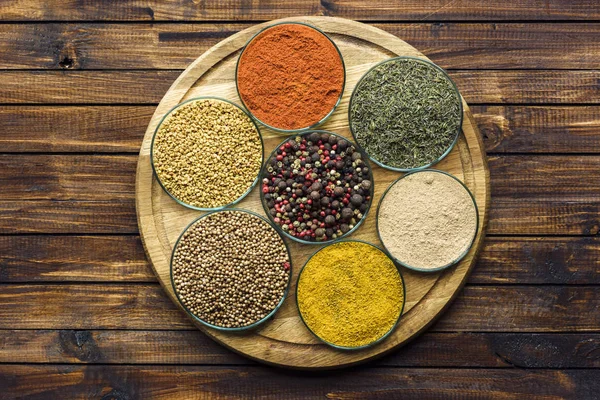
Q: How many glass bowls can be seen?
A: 7